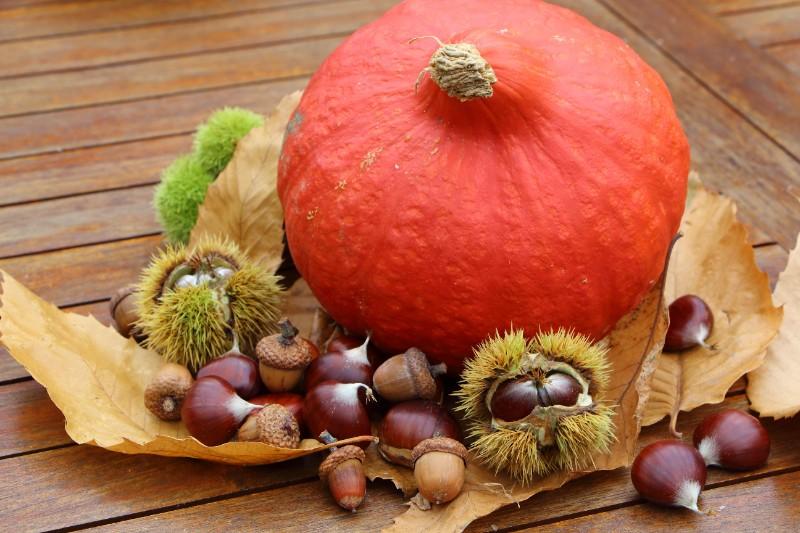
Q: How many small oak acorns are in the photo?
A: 7